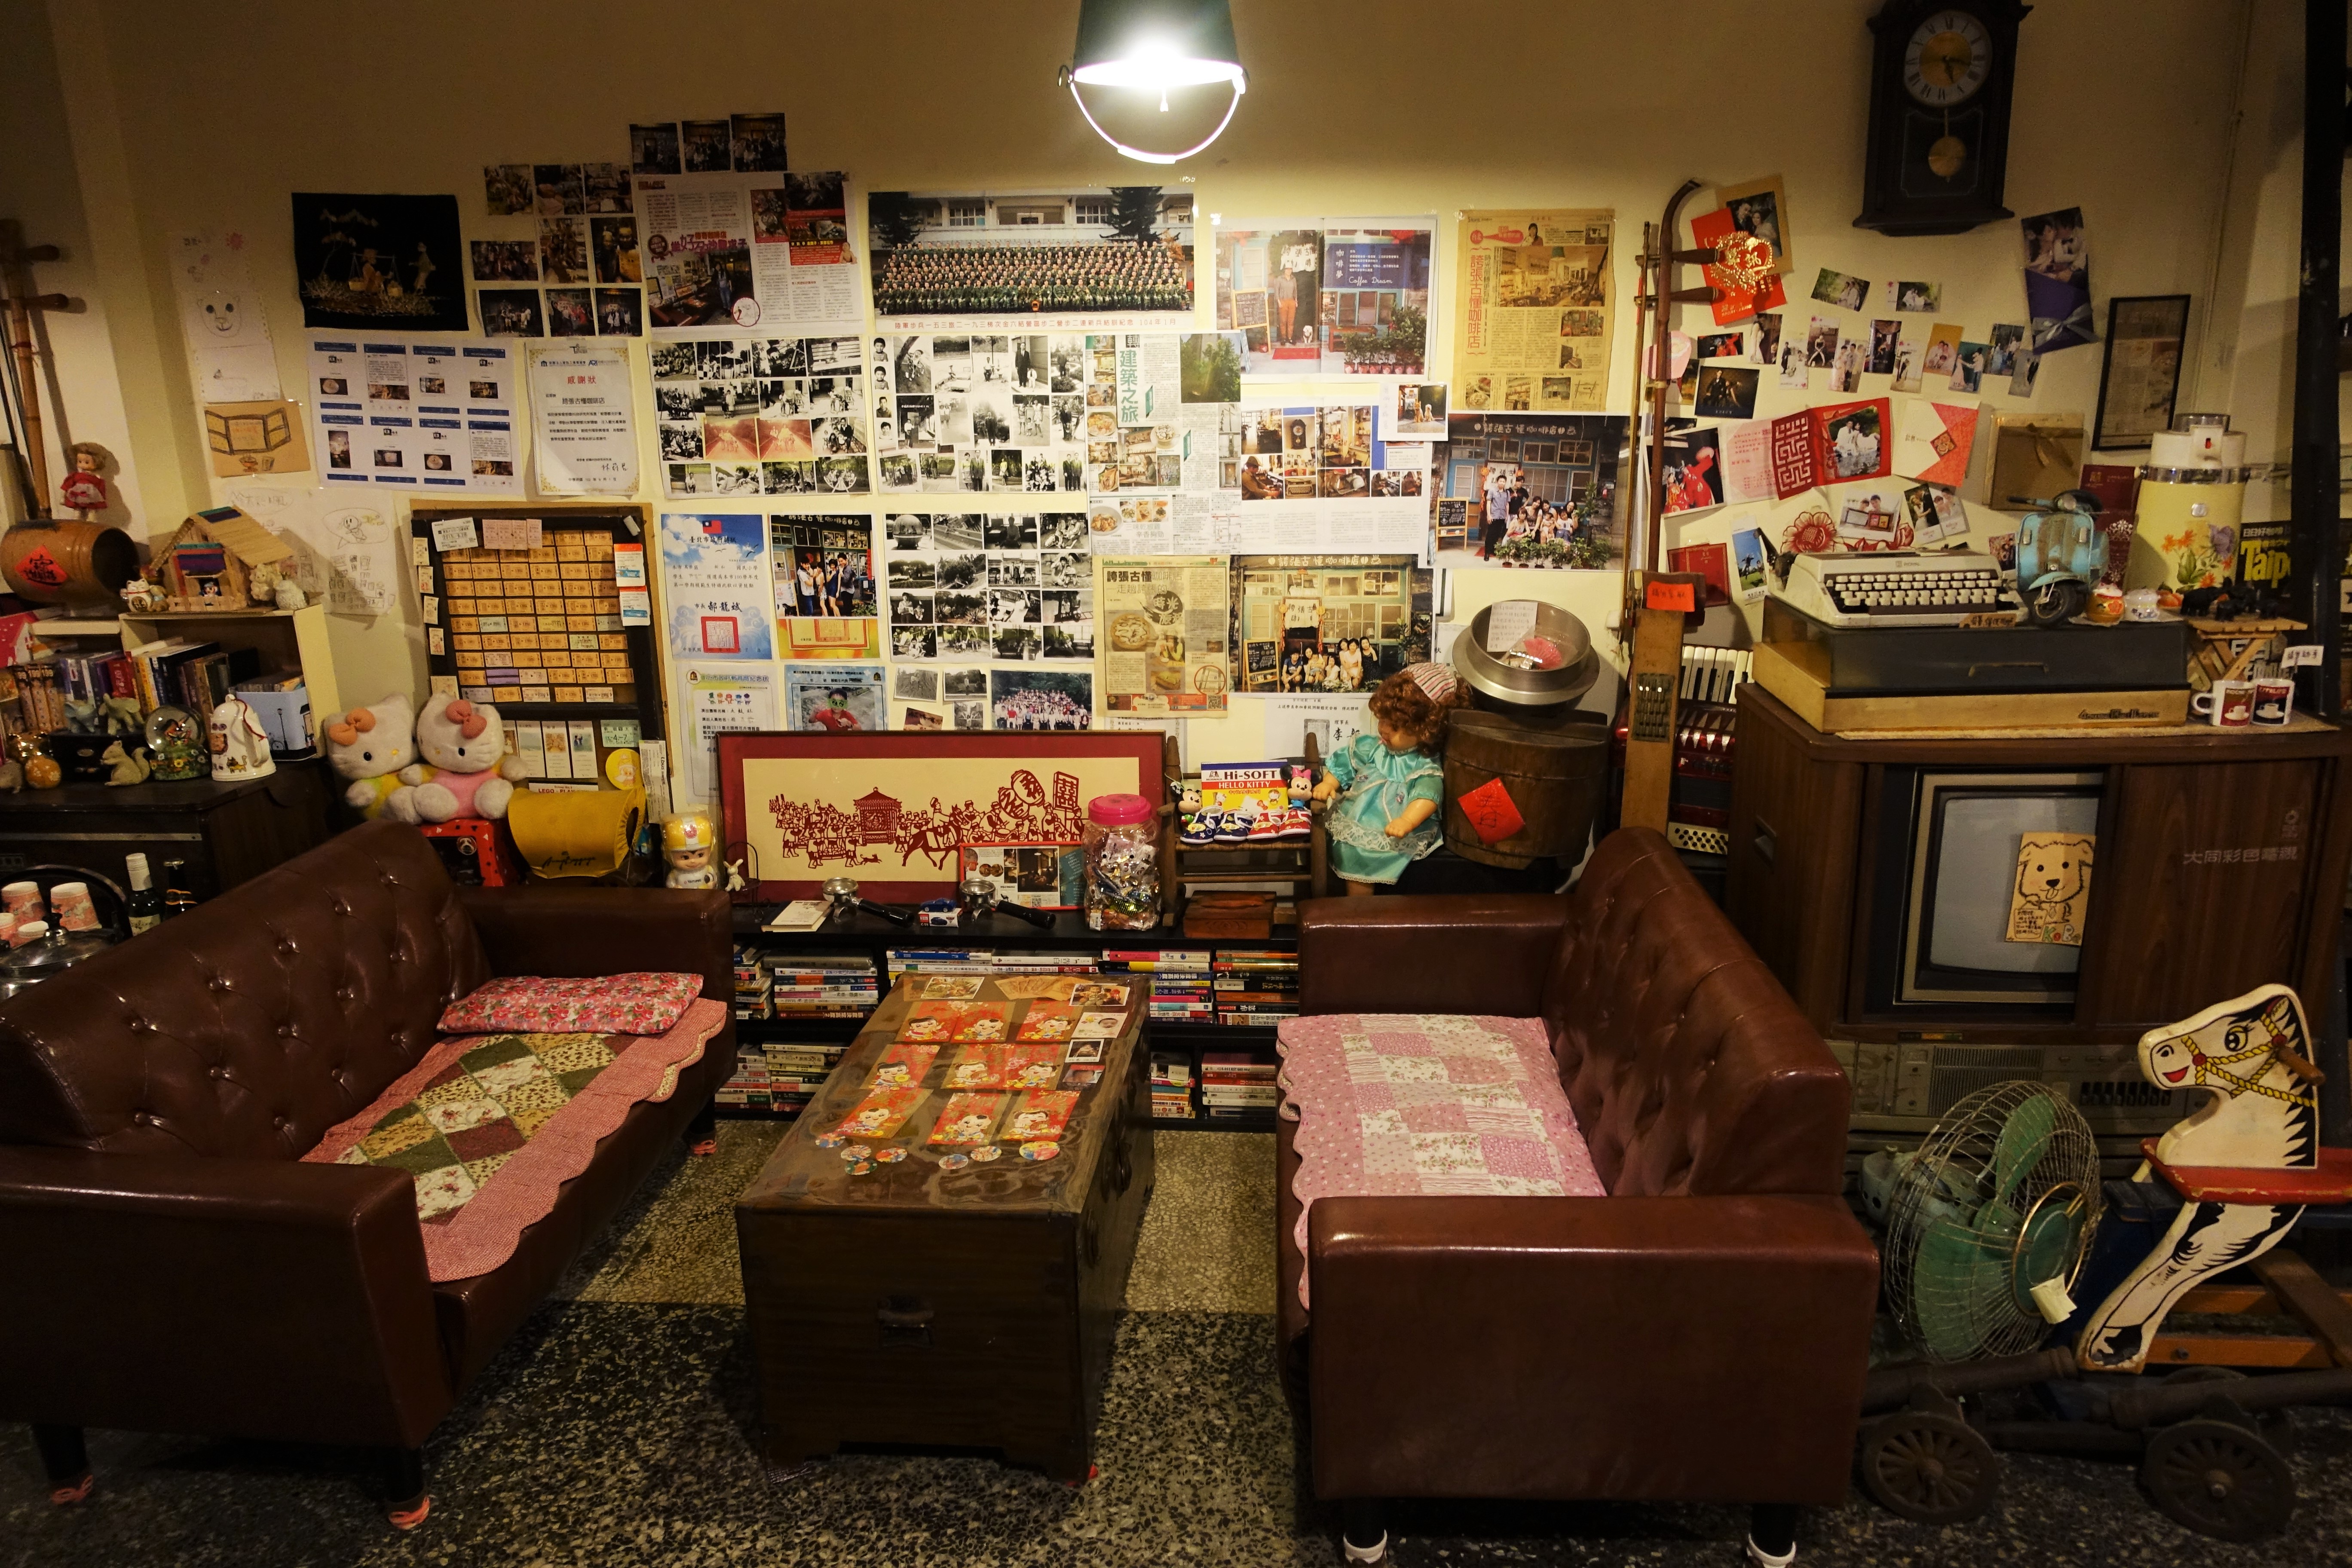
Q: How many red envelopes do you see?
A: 9